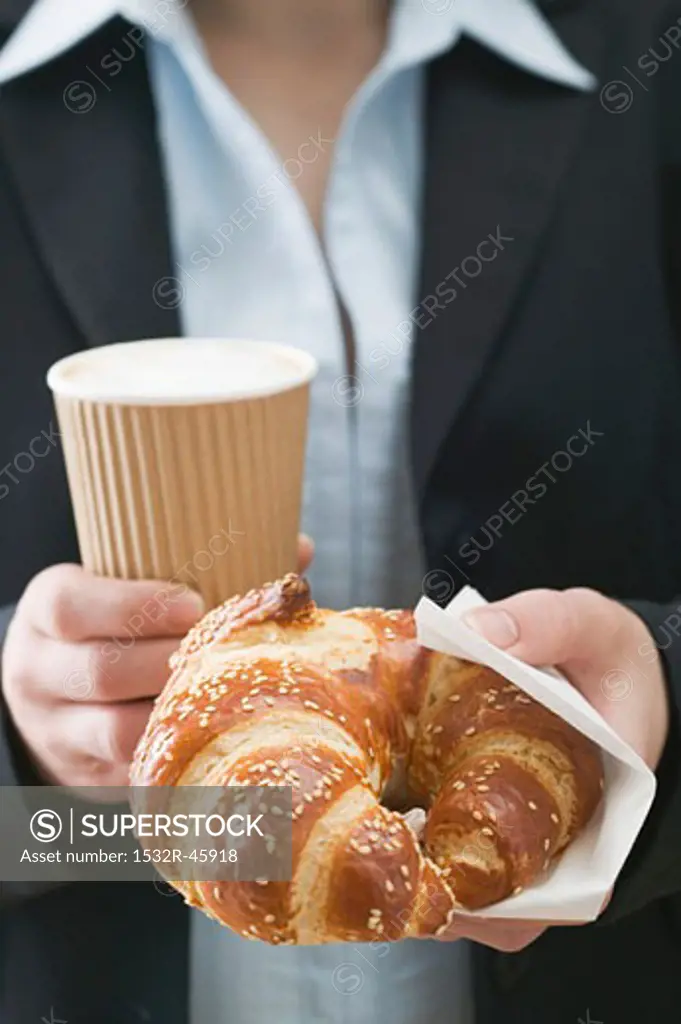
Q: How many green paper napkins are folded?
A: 0